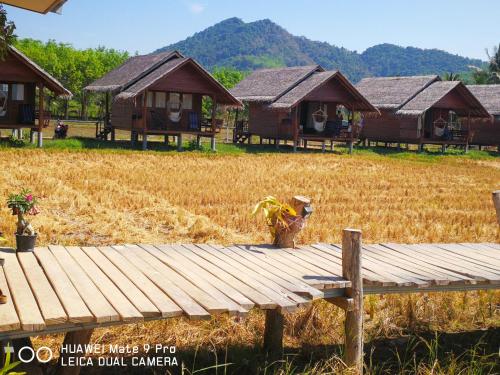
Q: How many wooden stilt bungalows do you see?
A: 5